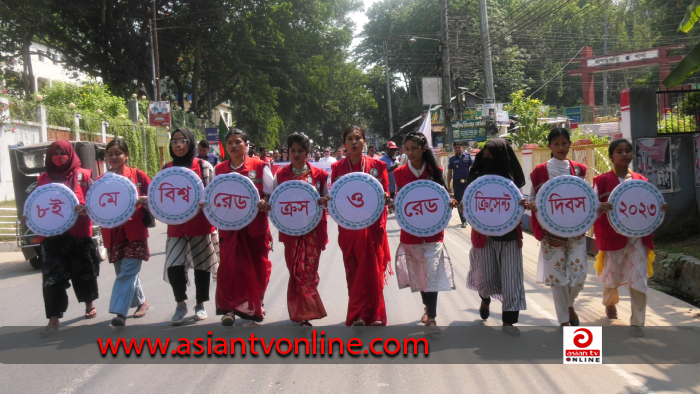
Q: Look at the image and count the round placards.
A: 10